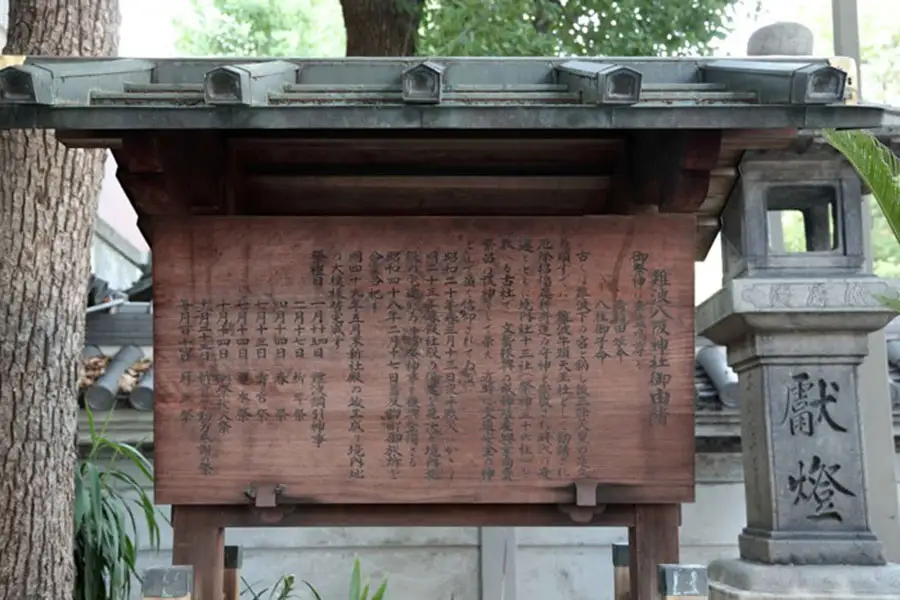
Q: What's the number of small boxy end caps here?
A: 5